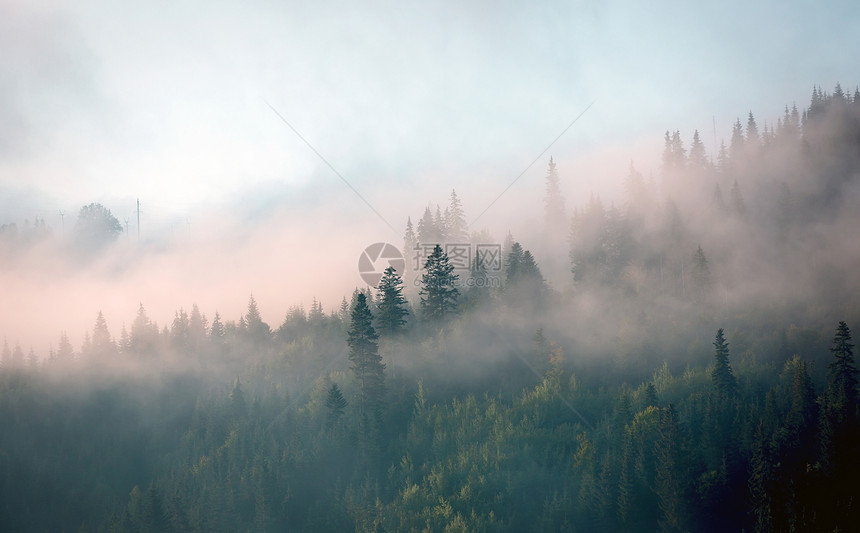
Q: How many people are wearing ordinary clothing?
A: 0